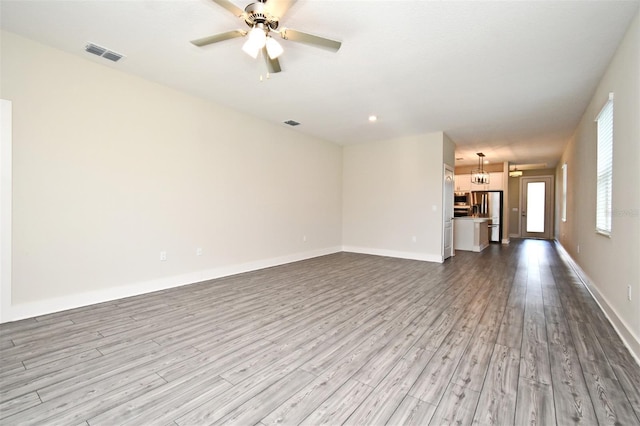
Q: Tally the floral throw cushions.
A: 0